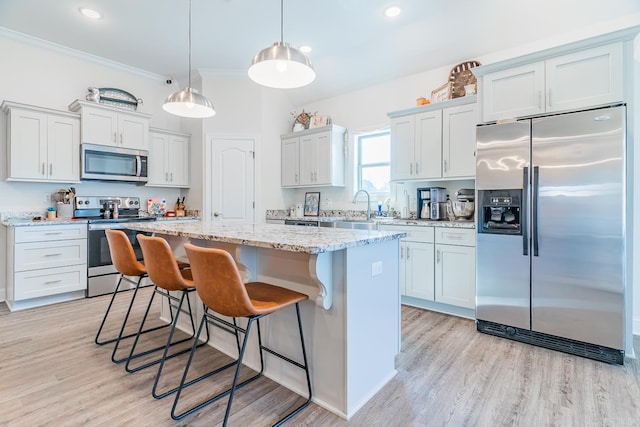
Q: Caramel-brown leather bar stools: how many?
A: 3